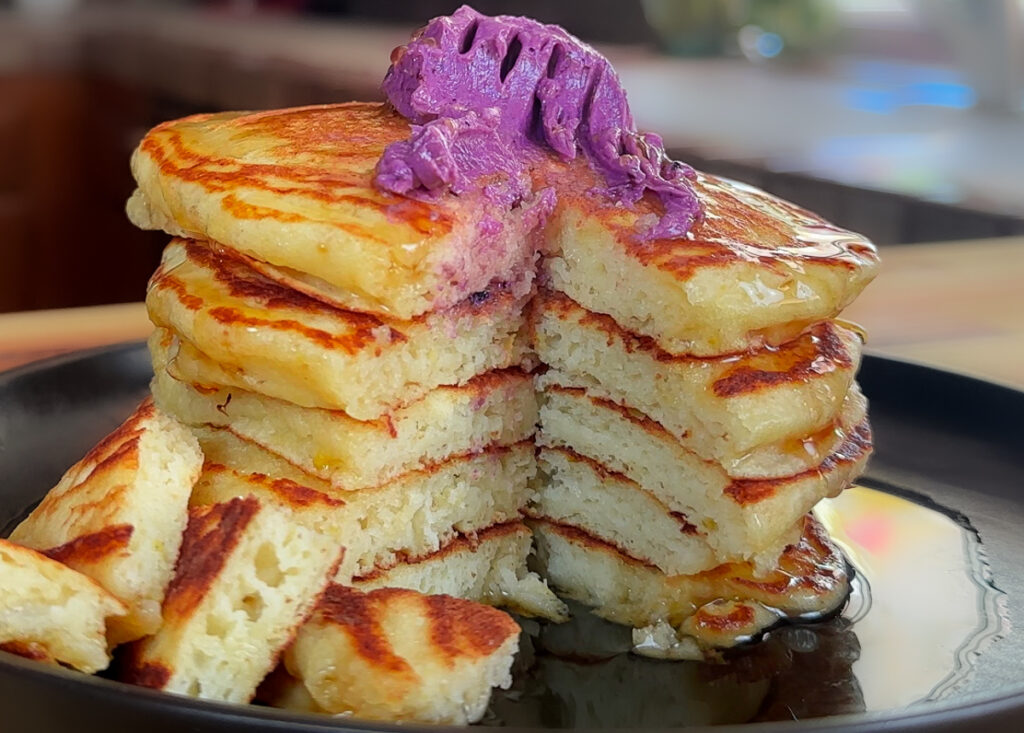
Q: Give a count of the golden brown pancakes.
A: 5